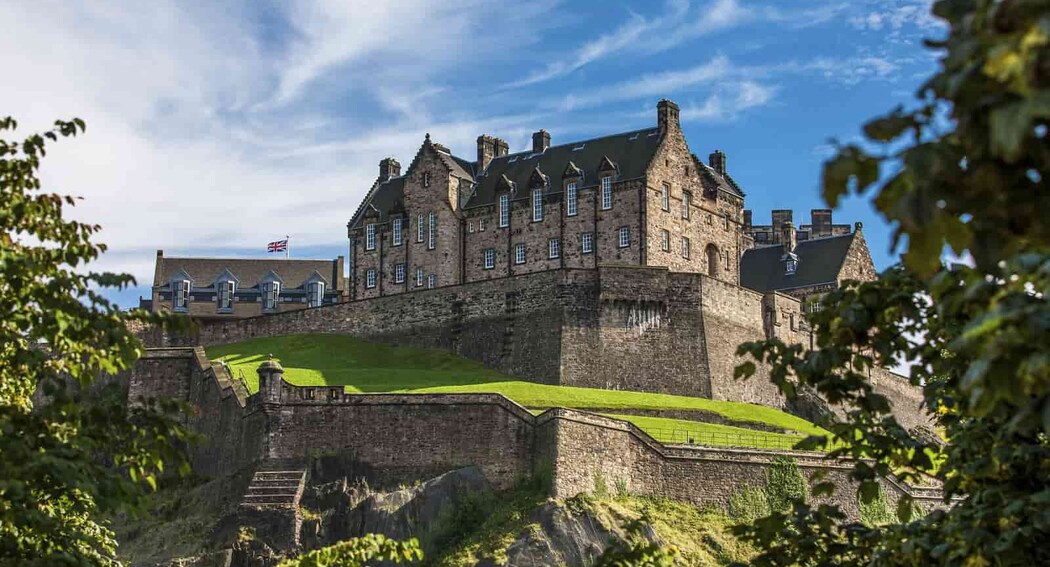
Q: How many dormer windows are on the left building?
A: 4